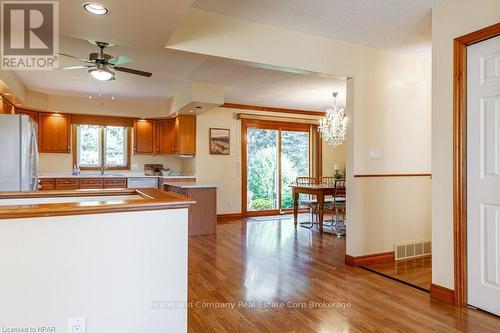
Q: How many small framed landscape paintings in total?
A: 1